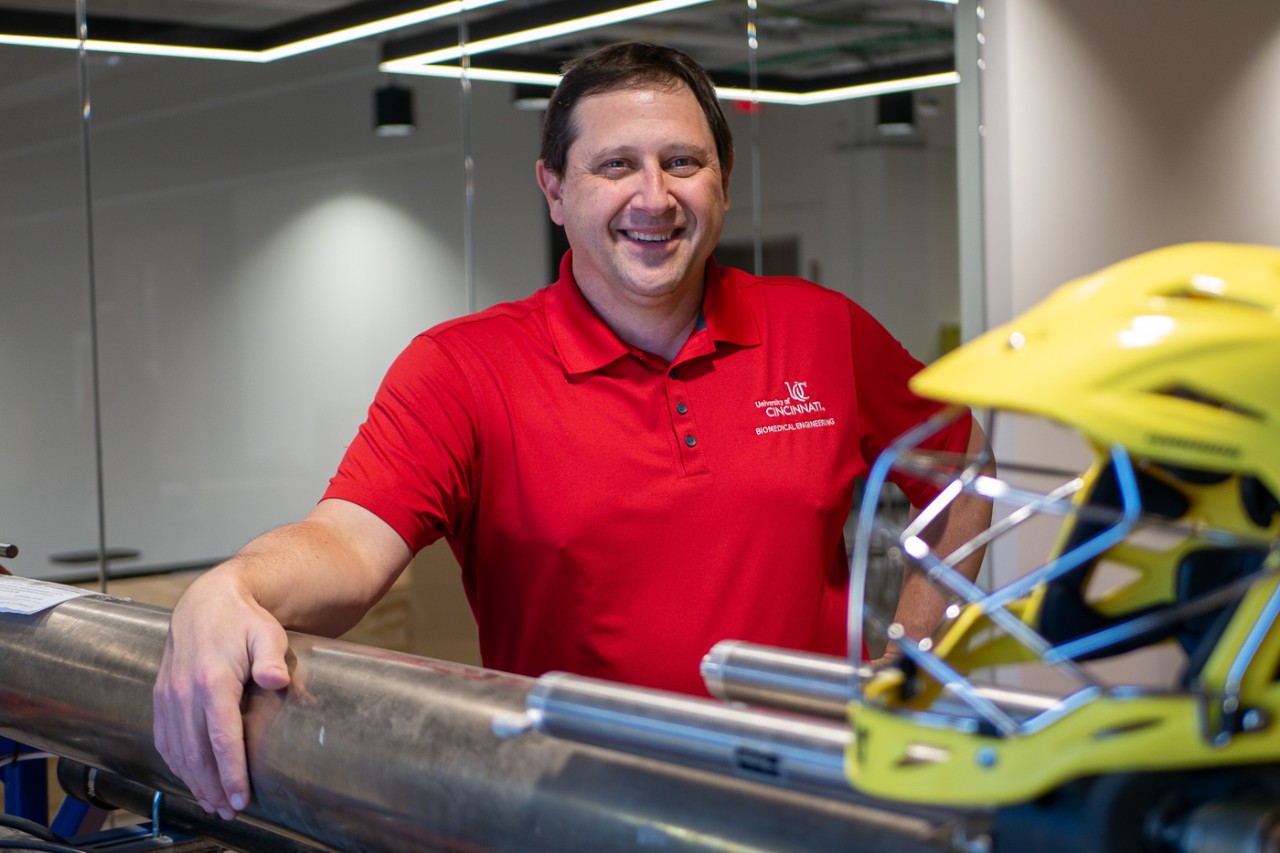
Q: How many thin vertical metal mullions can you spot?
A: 3